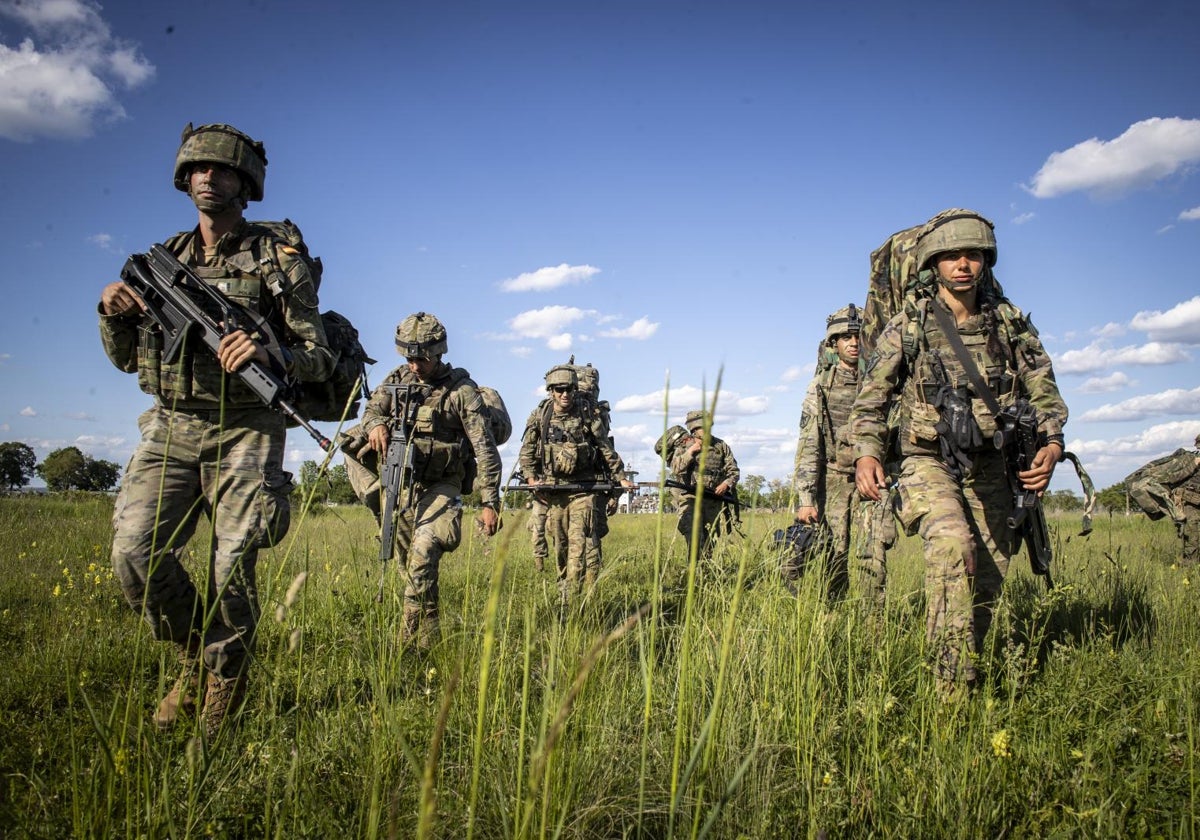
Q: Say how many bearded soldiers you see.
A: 0